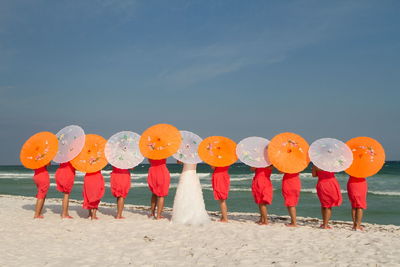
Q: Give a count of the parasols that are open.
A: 11